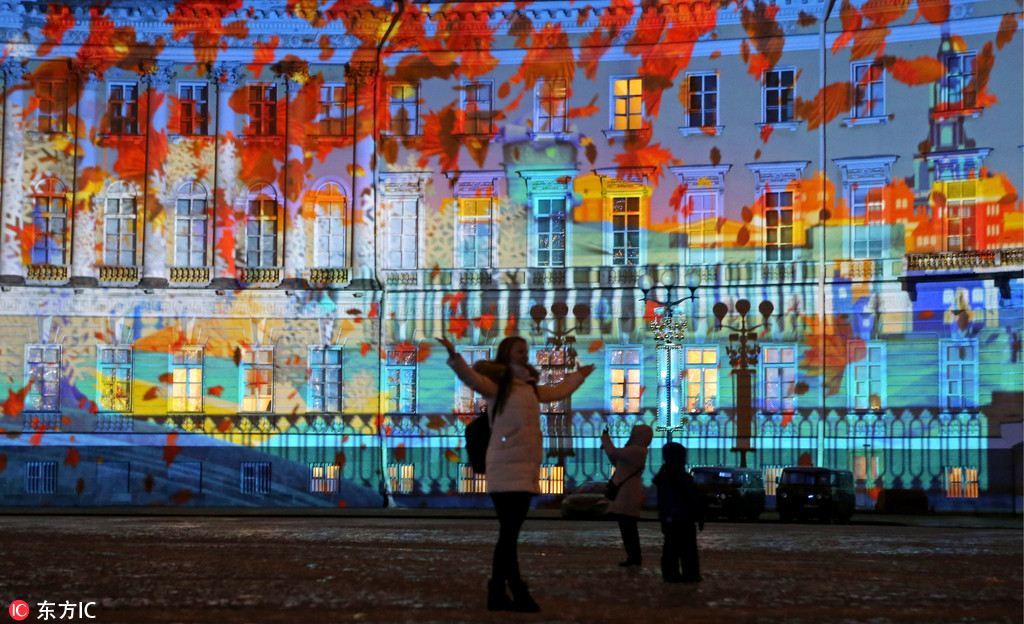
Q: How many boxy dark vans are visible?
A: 2